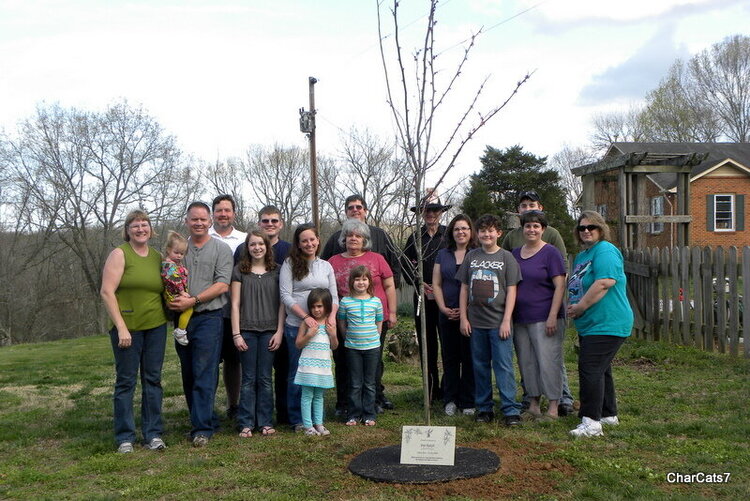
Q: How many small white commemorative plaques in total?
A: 1